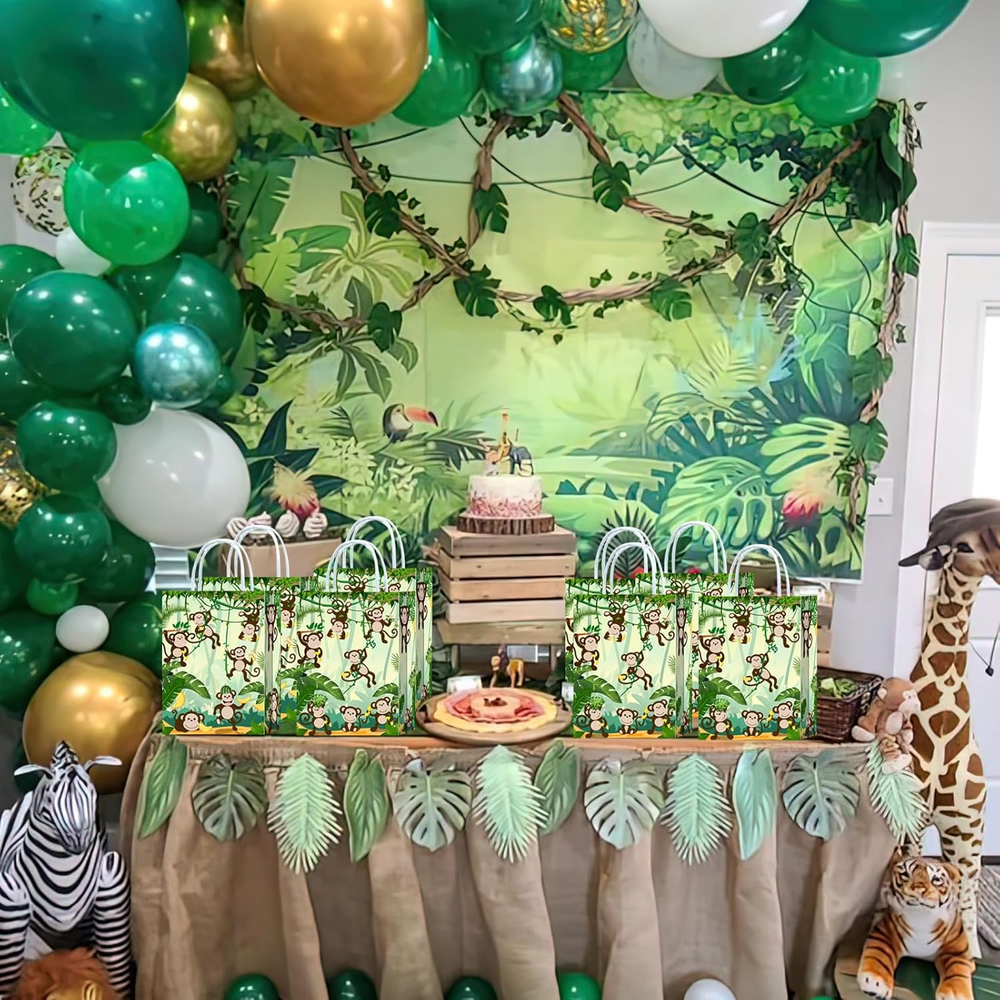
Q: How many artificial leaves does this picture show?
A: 12